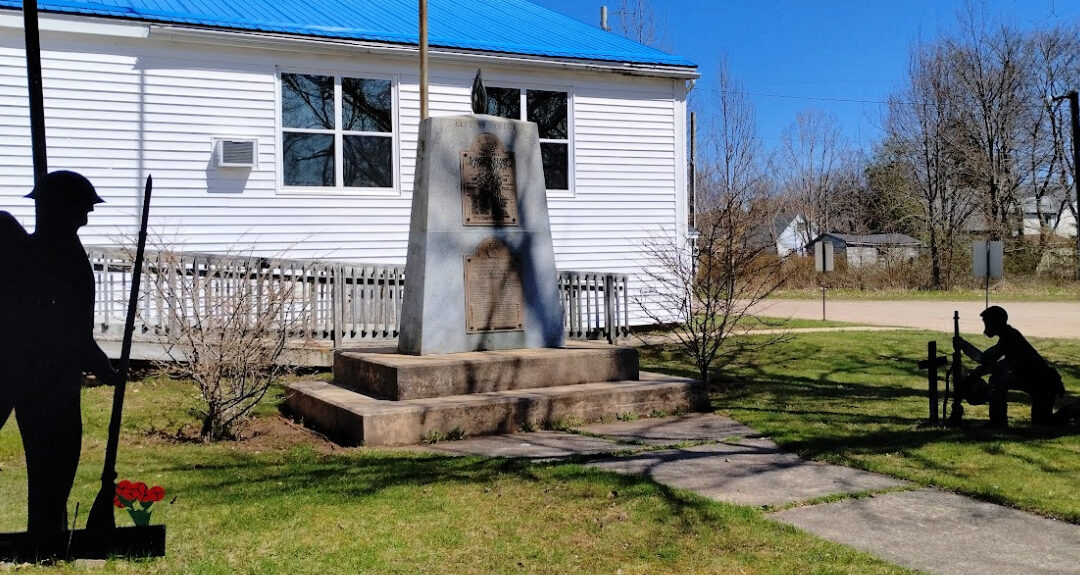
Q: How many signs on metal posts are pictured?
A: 2